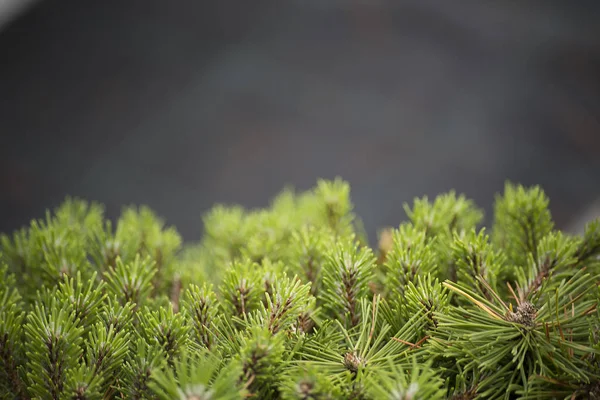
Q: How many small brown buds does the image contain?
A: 2